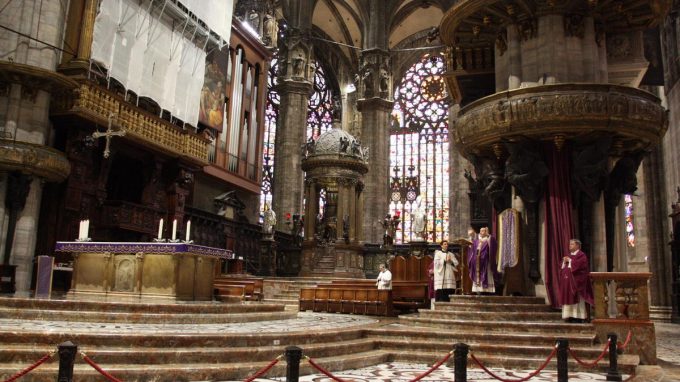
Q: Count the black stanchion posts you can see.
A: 5